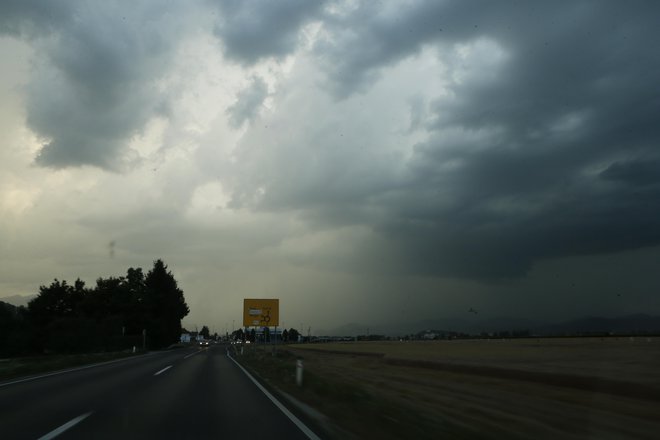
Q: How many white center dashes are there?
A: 3